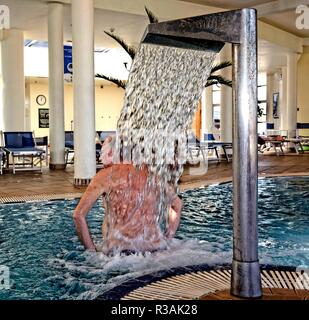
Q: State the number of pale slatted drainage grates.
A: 2